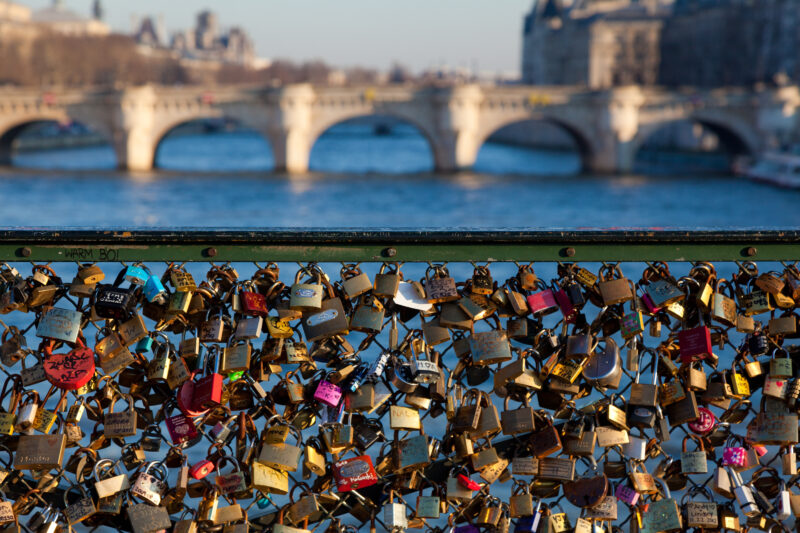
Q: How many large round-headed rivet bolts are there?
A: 5